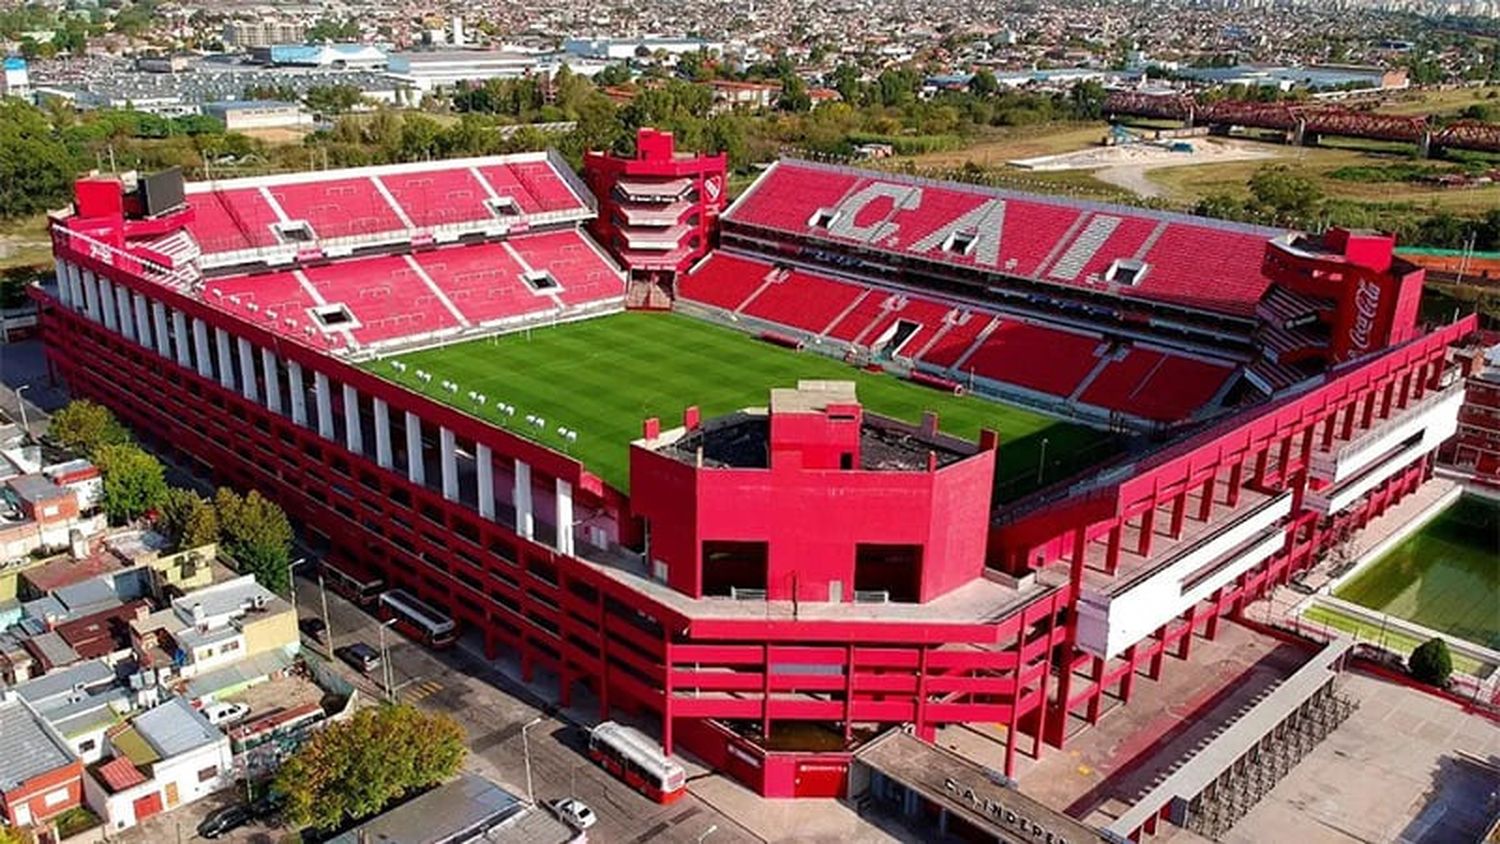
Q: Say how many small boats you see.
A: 0